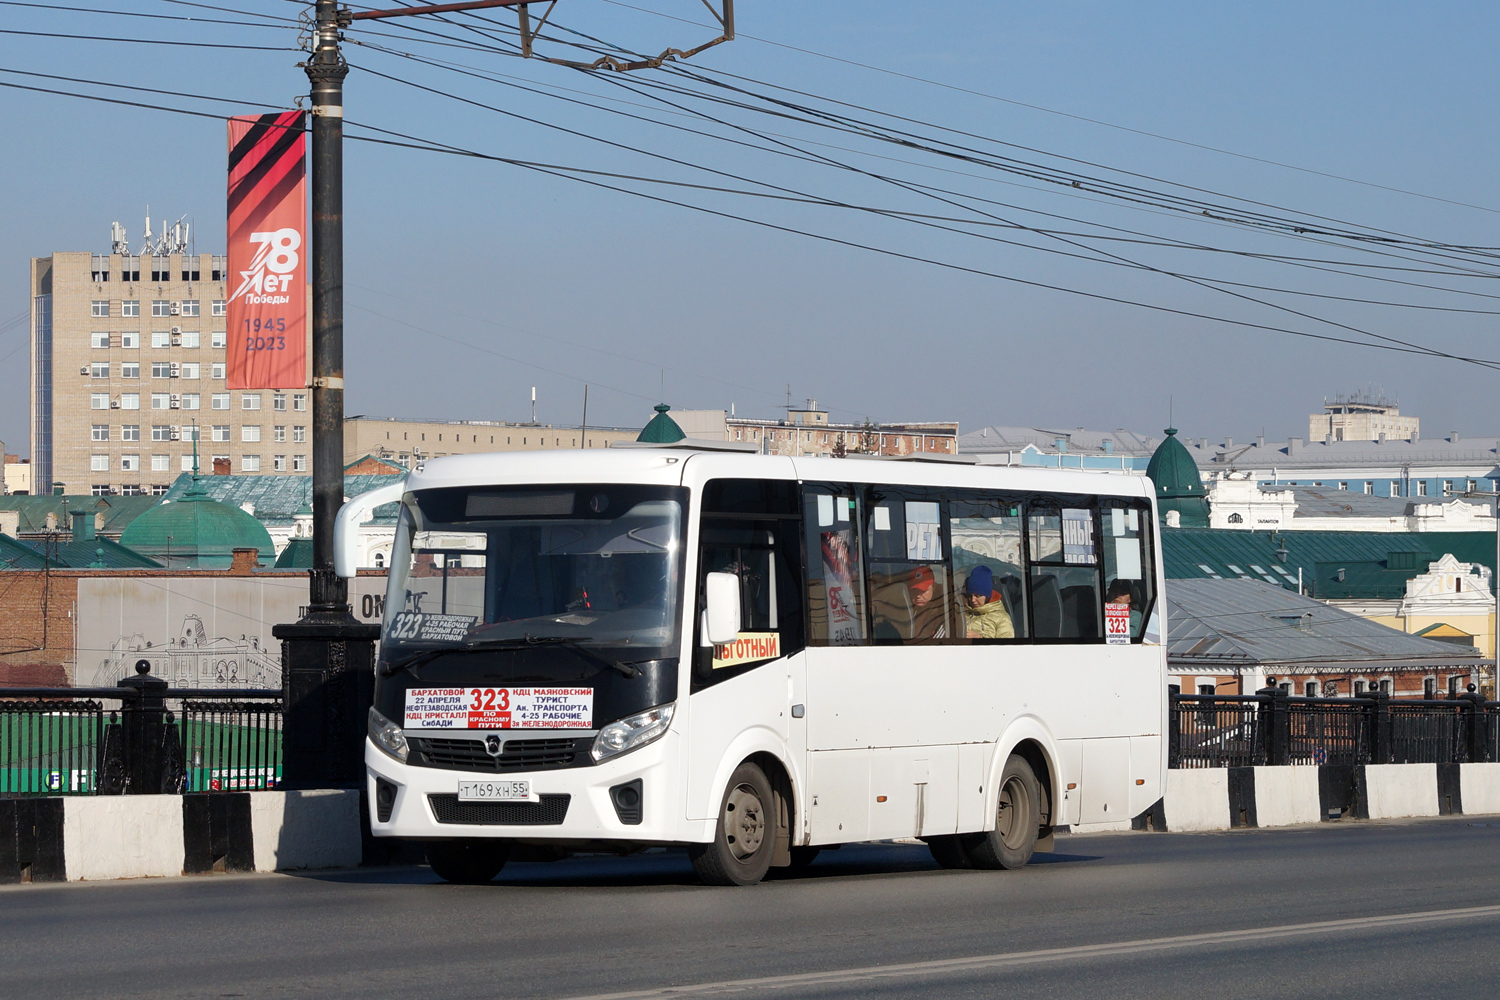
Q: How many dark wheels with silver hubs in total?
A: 2